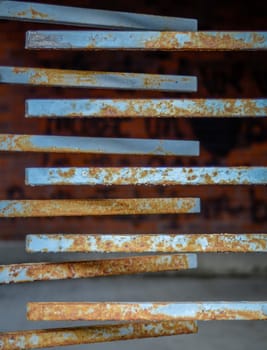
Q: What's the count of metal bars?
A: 11